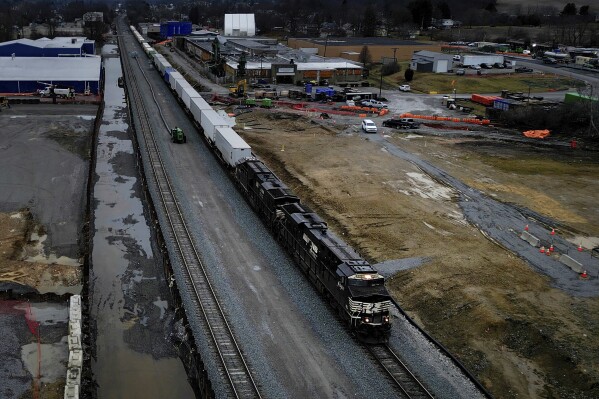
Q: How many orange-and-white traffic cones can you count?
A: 7